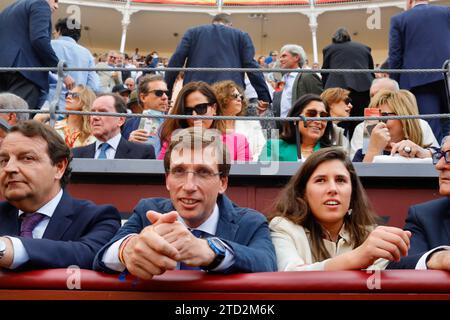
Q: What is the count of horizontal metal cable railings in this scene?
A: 2